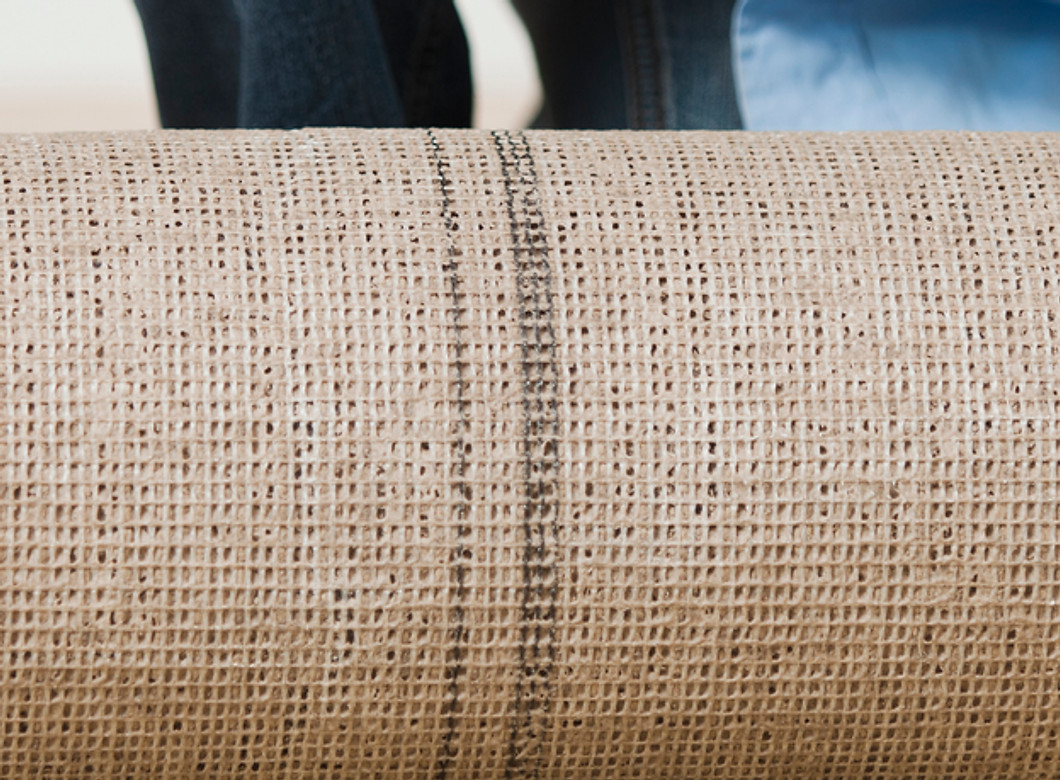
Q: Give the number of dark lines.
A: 4